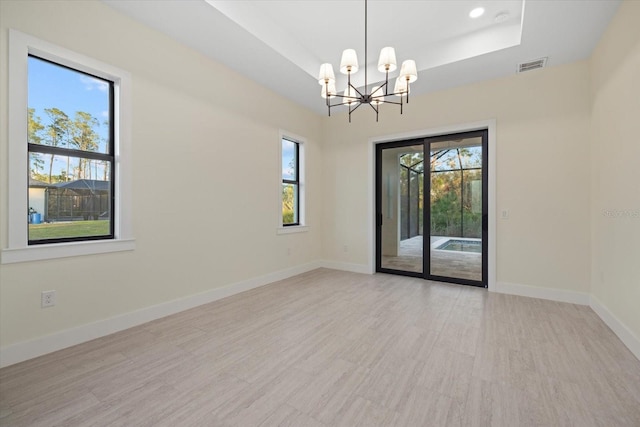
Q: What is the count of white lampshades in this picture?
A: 8